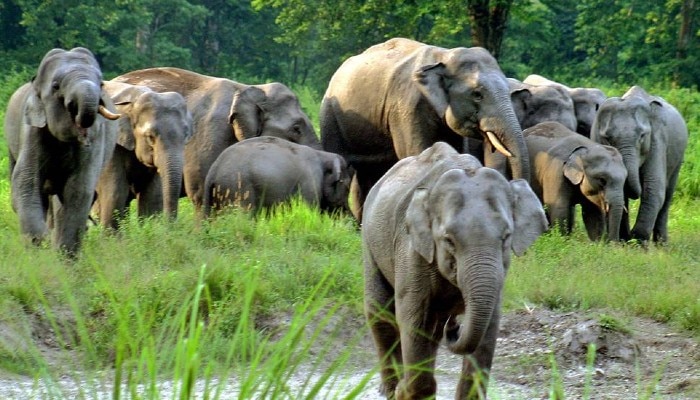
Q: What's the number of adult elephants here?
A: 8